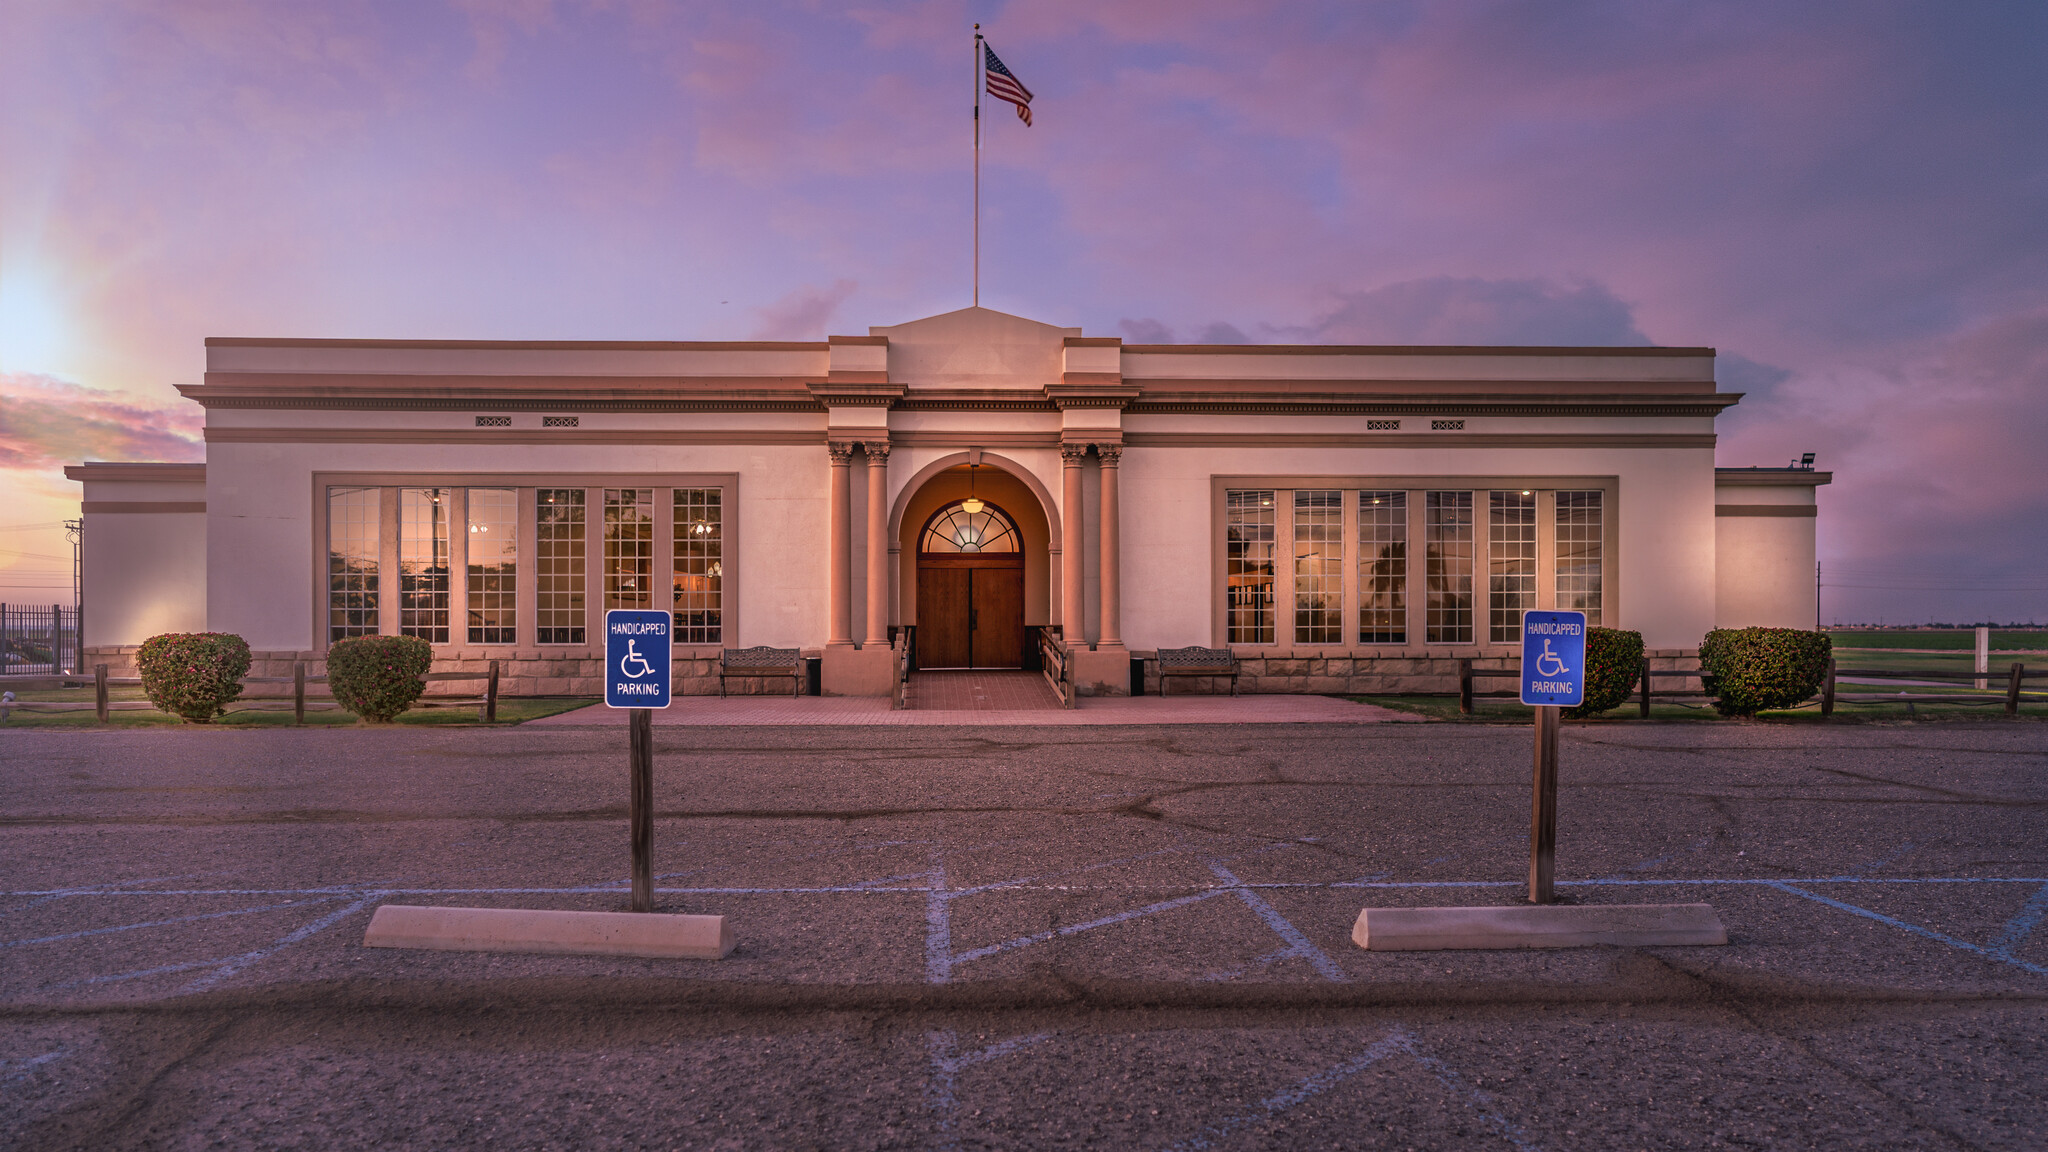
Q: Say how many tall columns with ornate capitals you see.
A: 4